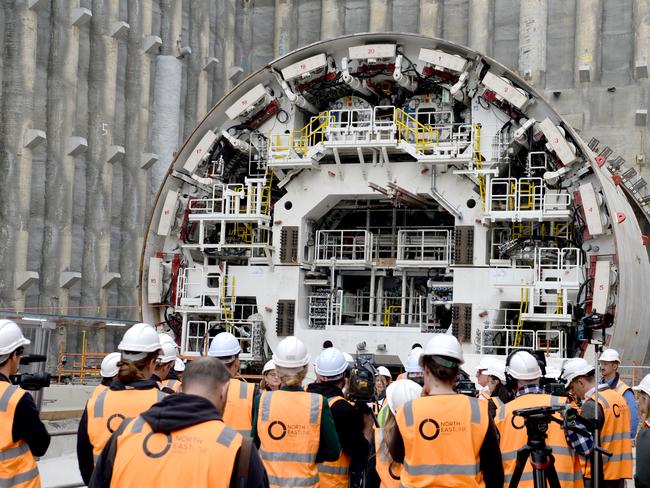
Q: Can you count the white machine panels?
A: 11